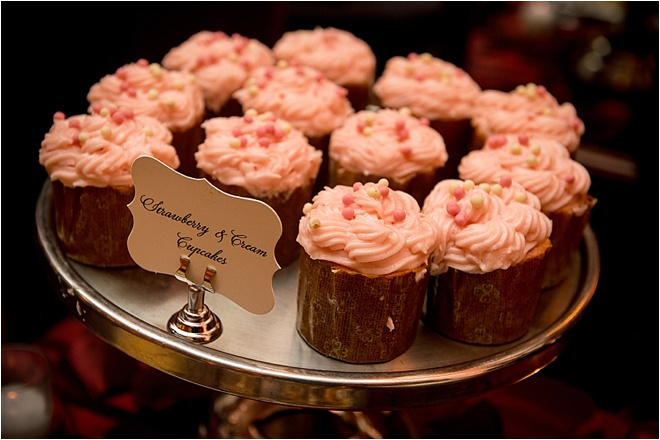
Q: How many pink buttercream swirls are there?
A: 12